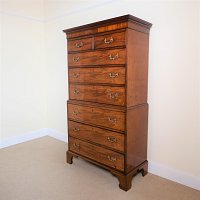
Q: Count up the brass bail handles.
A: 14